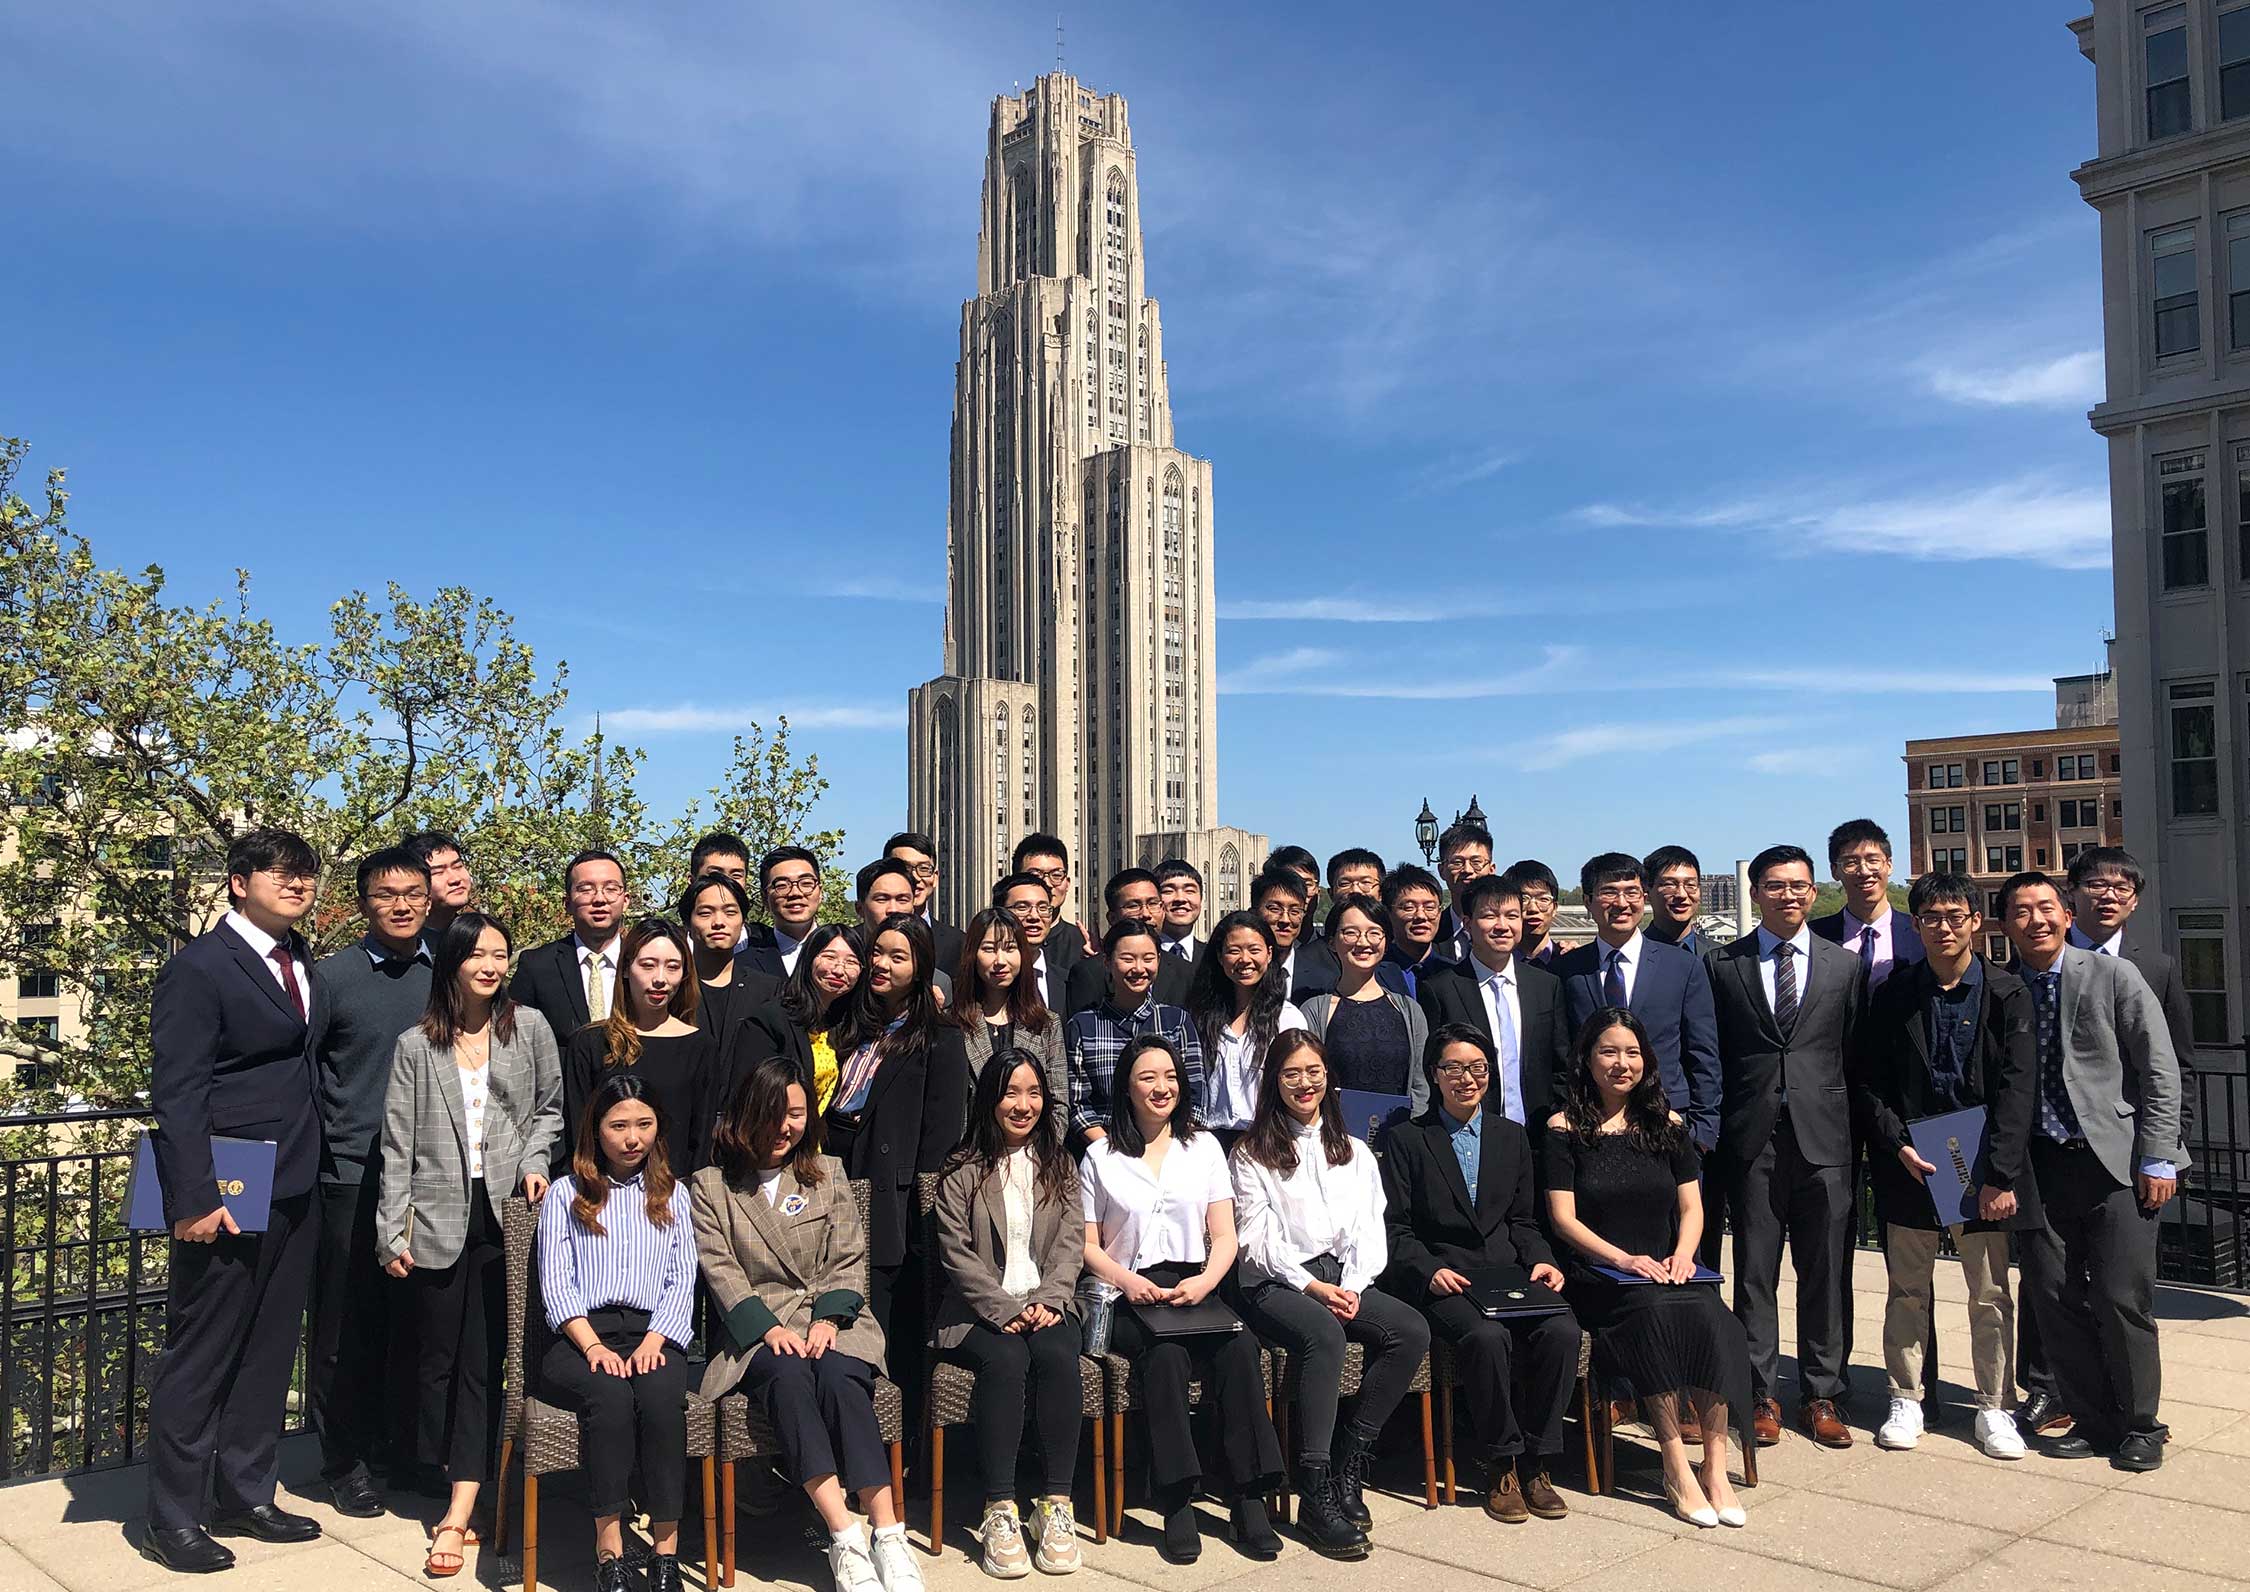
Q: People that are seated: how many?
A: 7